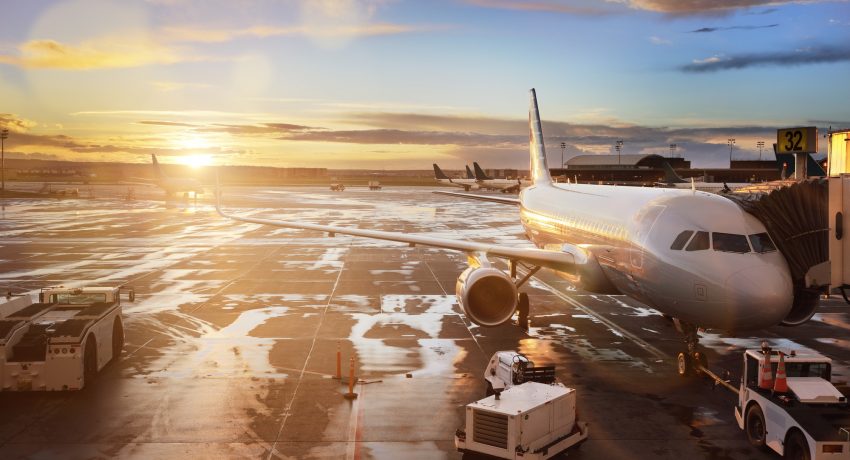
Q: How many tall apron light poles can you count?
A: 6